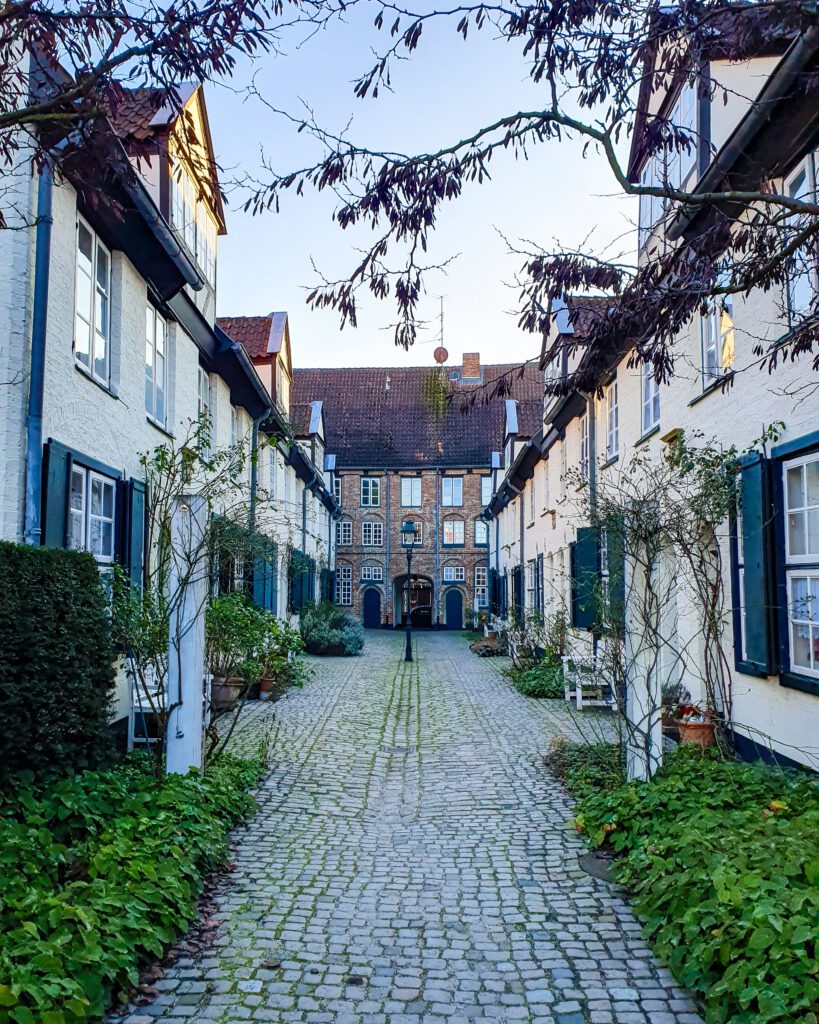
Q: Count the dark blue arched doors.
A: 2